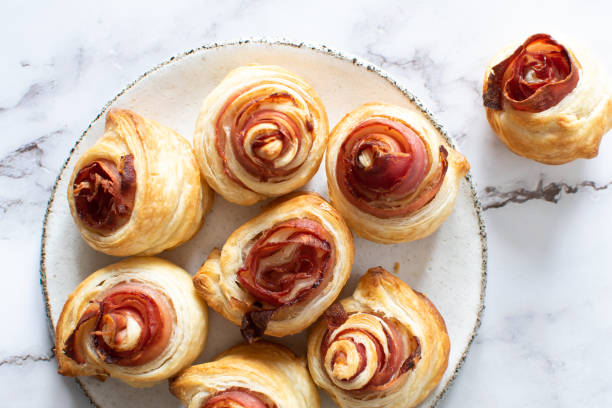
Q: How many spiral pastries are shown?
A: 8